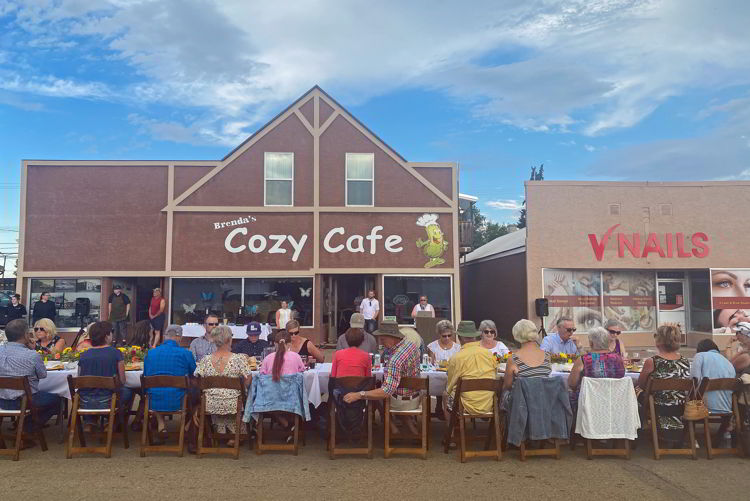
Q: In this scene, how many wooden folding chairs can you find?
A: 12